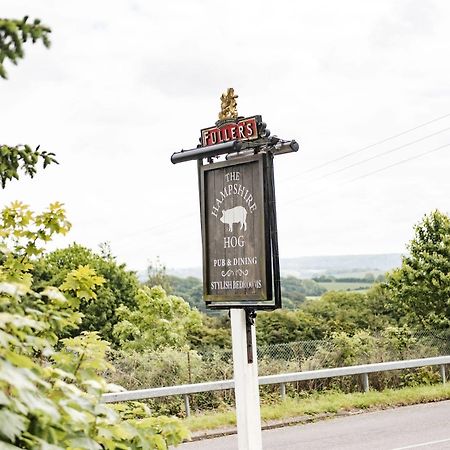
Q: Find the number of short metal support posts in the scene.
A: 4